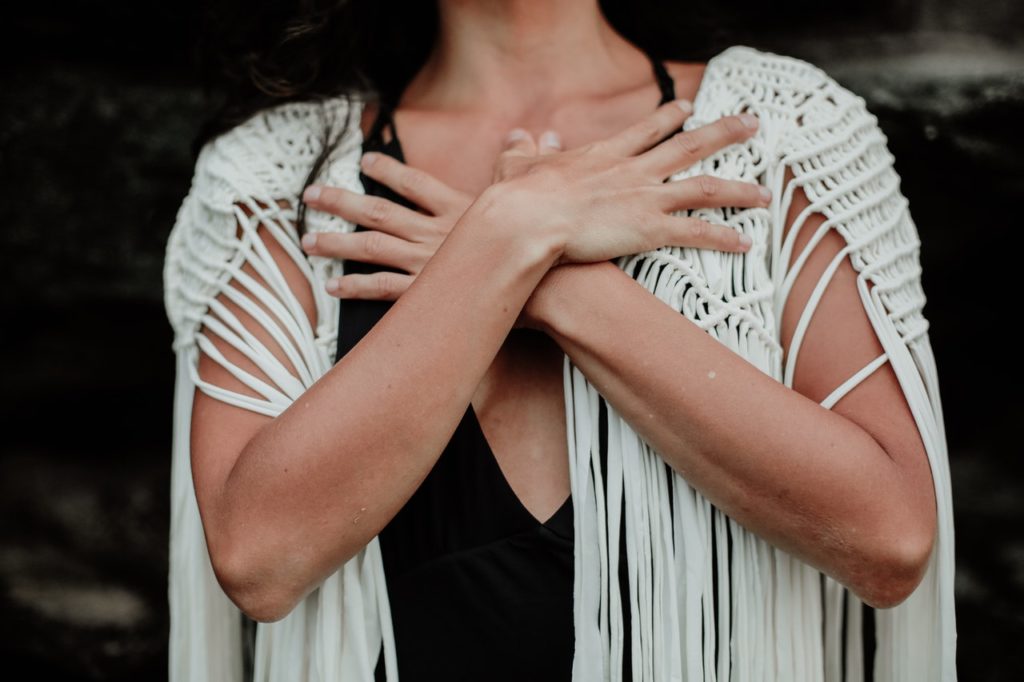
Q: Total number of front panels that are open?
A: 2